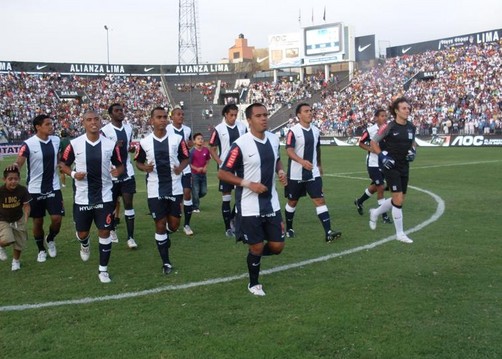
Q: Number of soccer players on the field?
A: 10